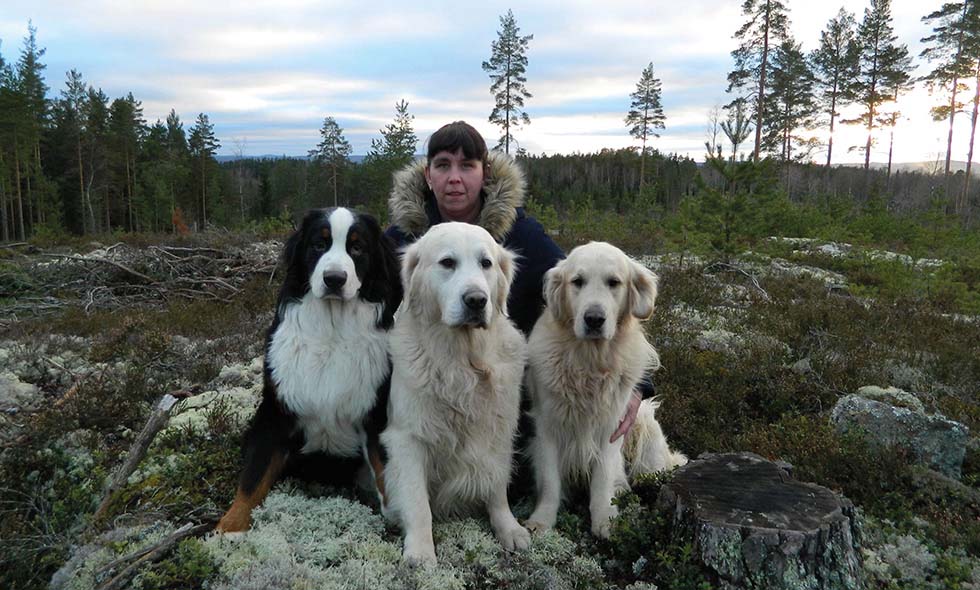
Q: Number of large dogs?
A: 3